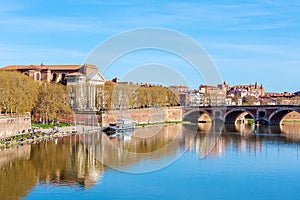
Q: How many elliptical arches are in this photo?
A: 3